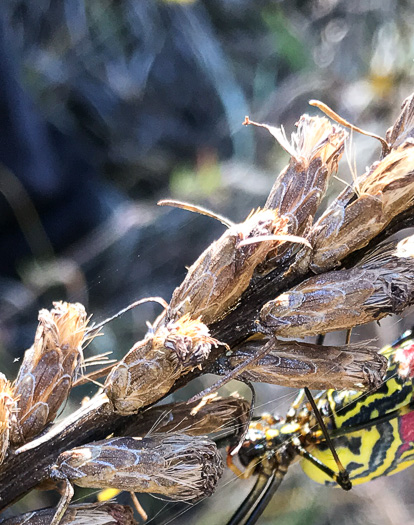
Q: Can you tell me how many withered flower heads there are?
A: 12